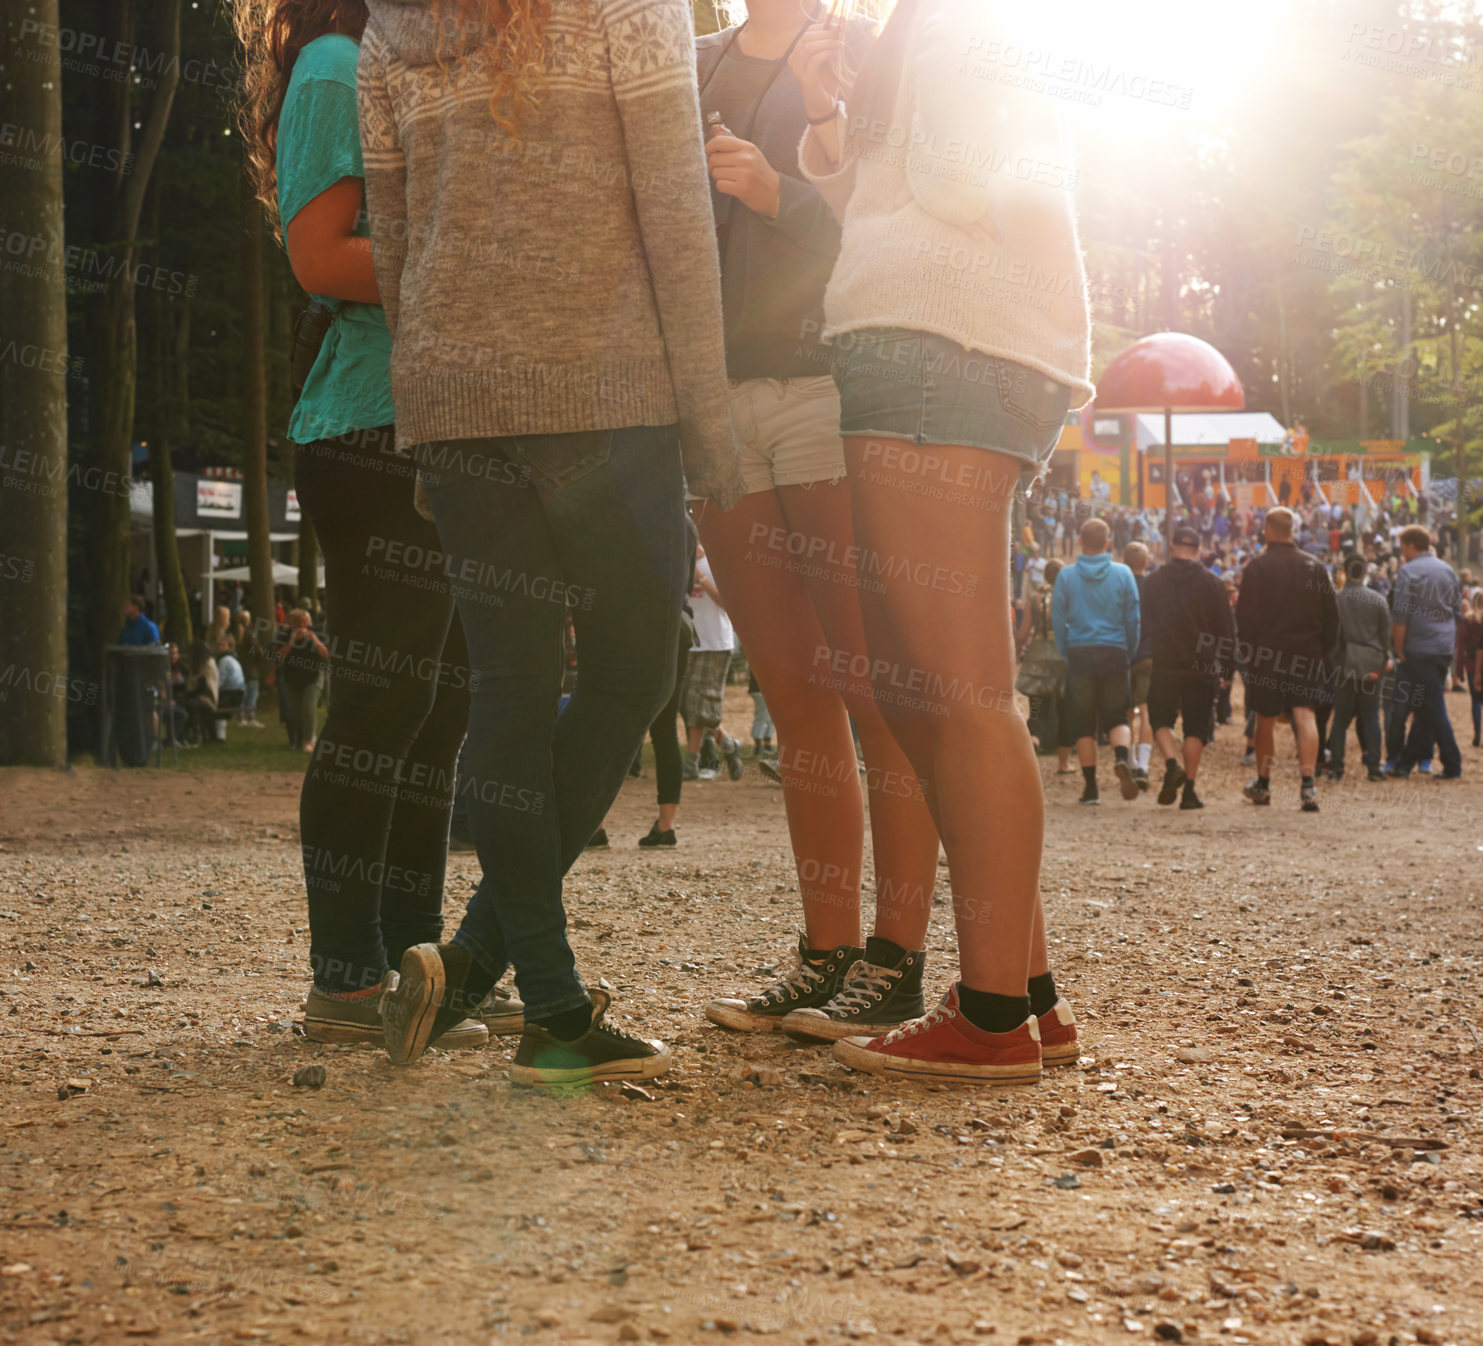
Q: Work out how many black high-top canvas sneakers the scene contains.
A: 2